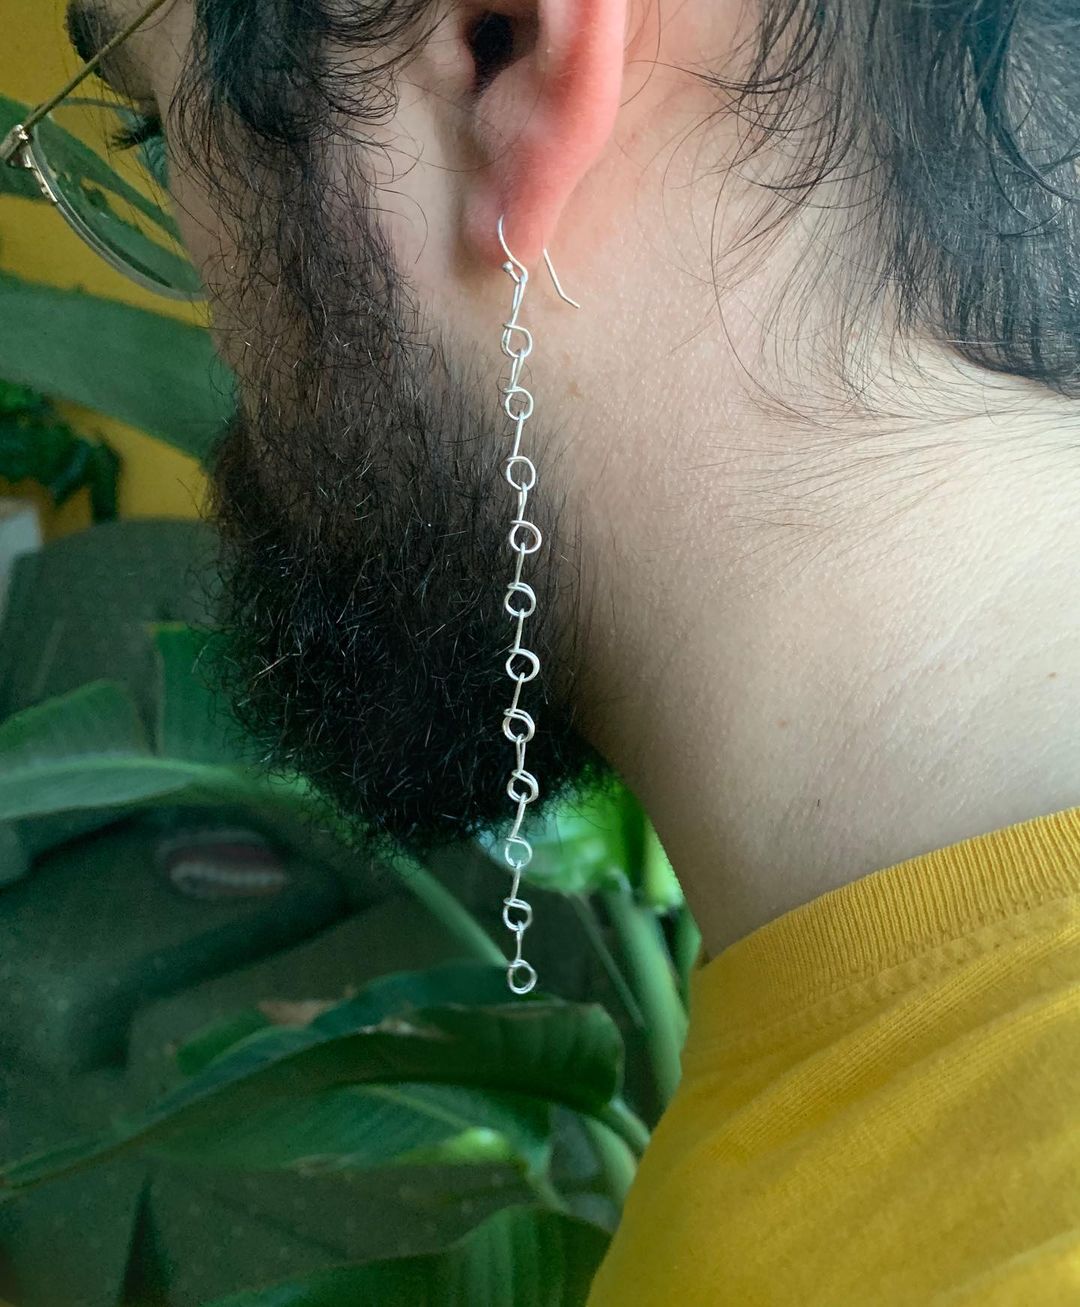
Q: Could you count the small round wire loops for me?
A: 11